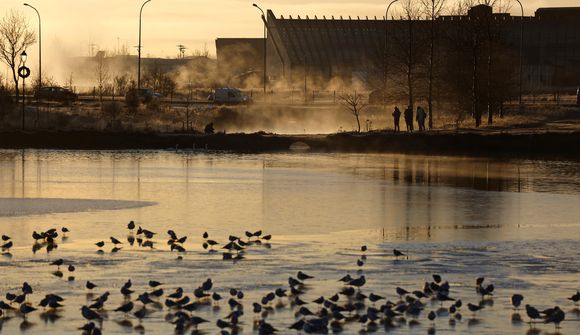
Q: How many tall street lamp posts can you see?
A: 5